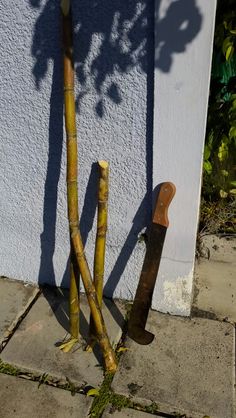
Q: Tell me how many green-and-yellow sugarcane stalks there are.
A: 3